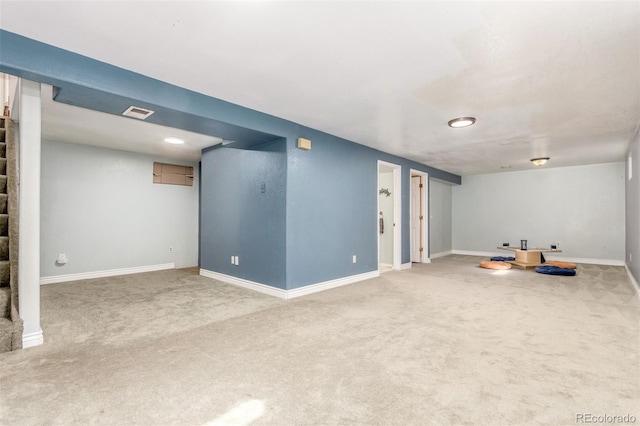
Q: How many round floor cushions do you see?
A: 4